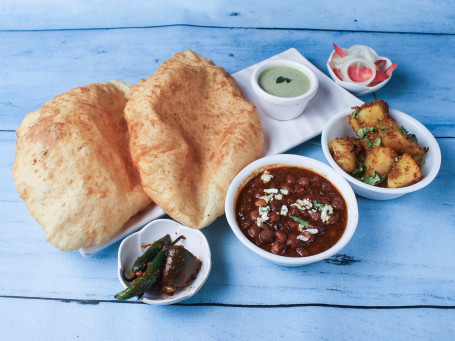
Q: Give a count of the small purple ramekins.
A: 0